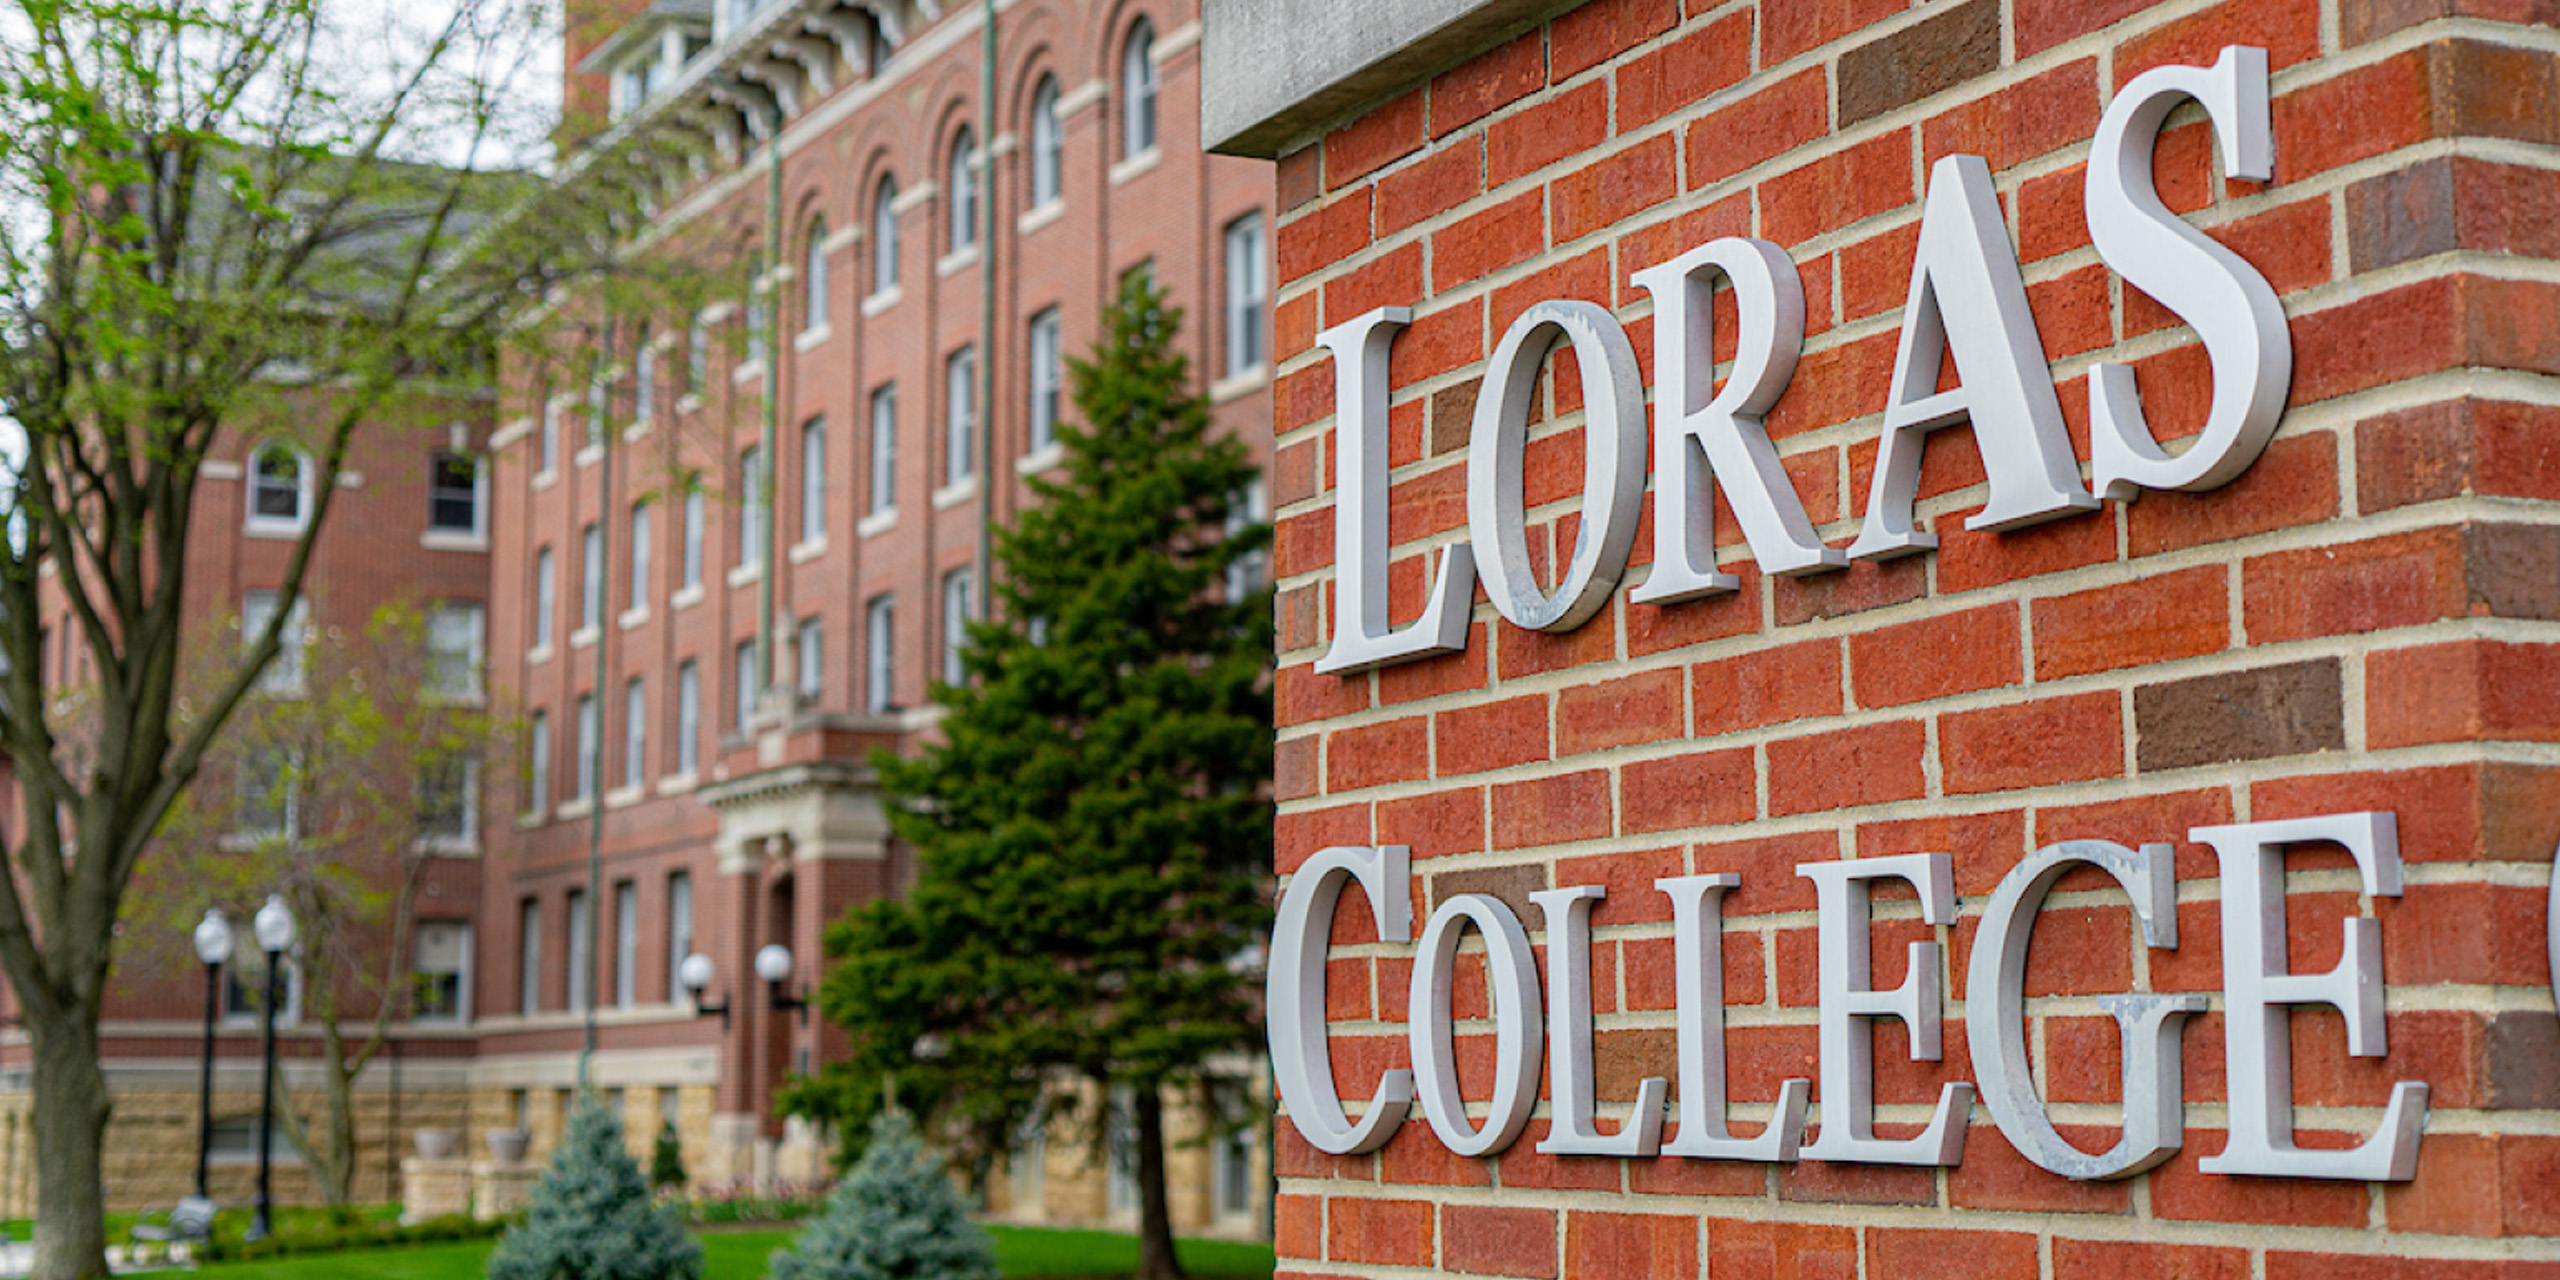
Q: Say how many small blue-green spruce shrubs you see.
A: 2